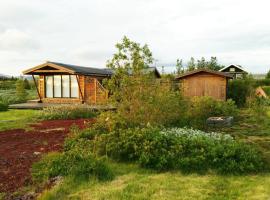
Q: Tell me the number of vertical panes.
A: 4